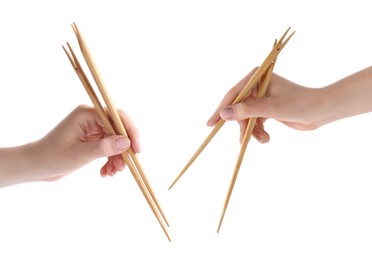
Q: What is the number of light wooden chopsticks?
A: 4